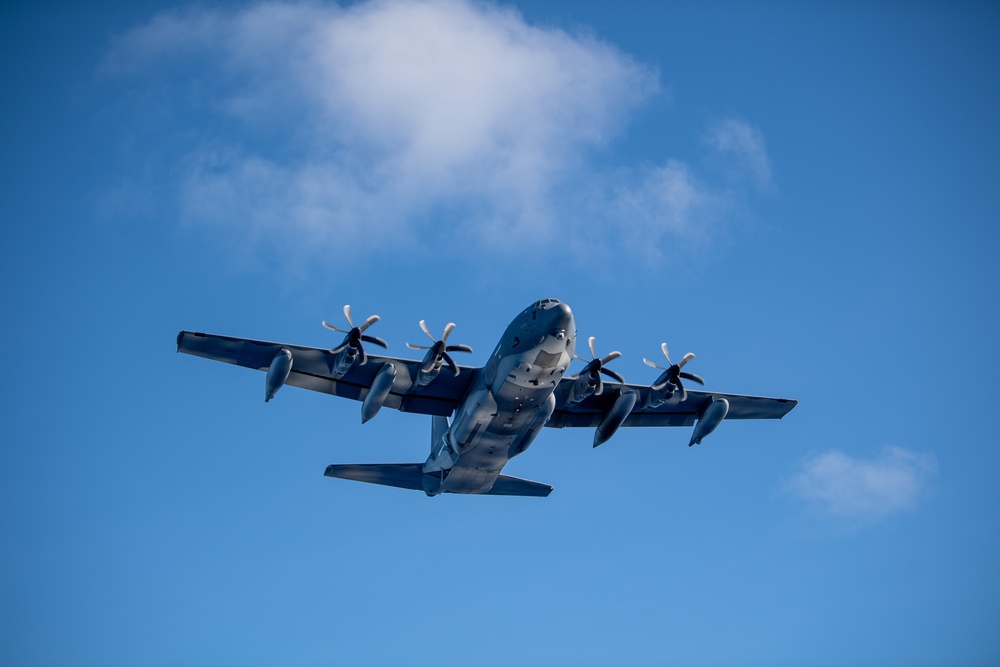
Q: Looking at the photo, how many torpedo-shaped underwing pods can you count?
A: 4